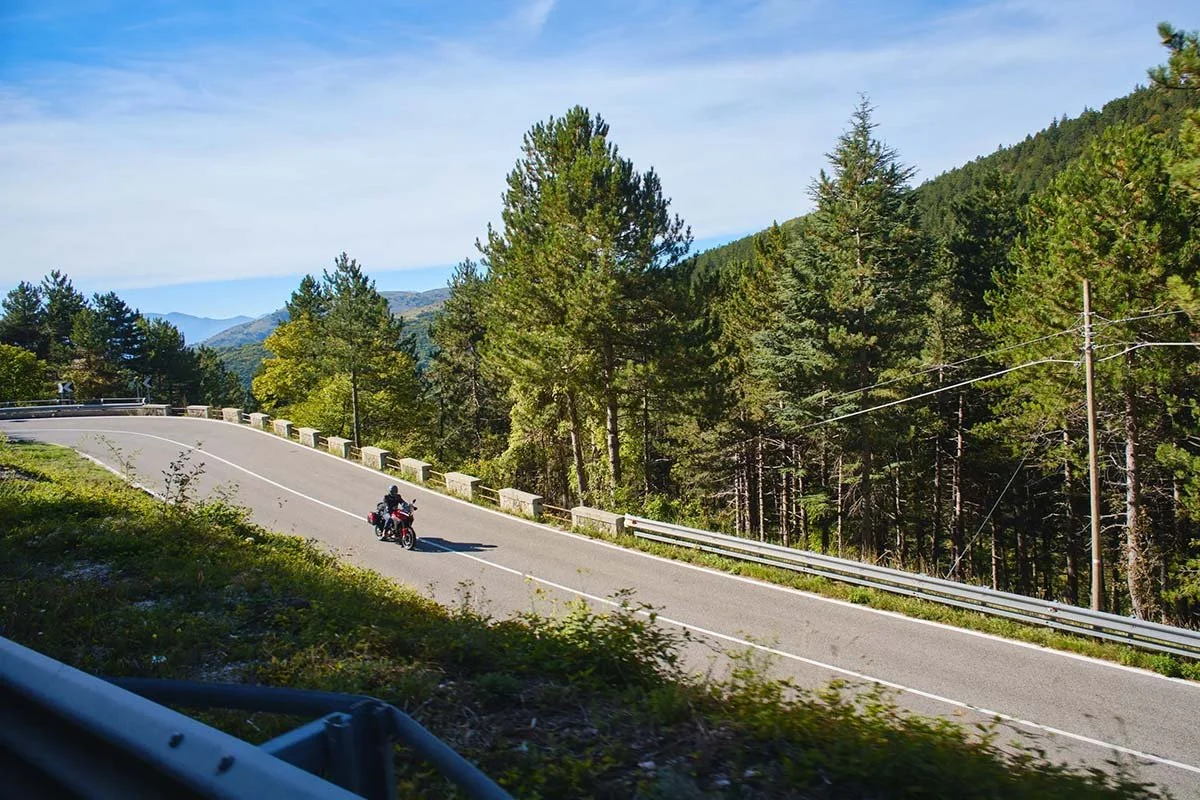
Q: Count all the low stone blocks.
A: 12